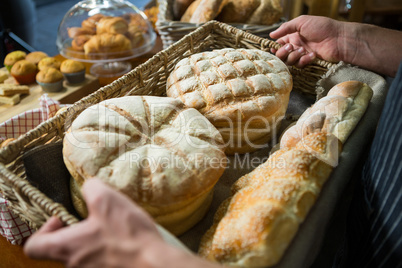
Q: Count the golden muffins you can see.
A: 6